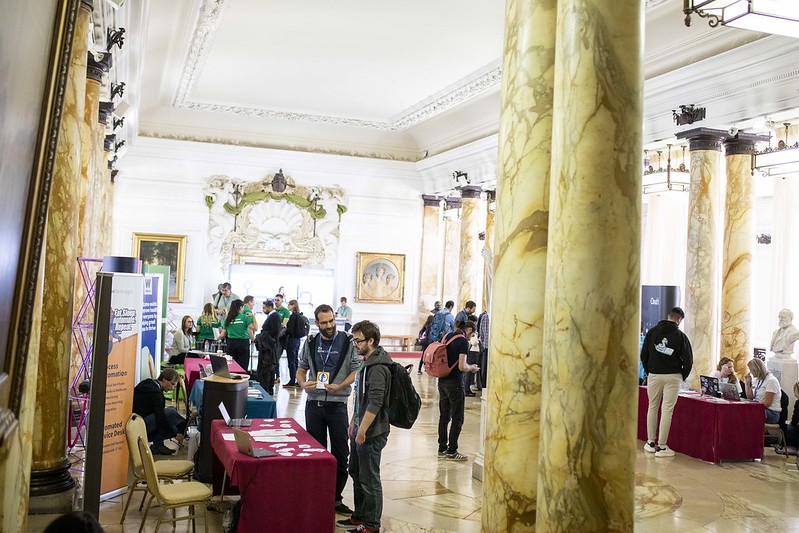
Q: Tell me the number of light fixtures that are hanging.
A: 3